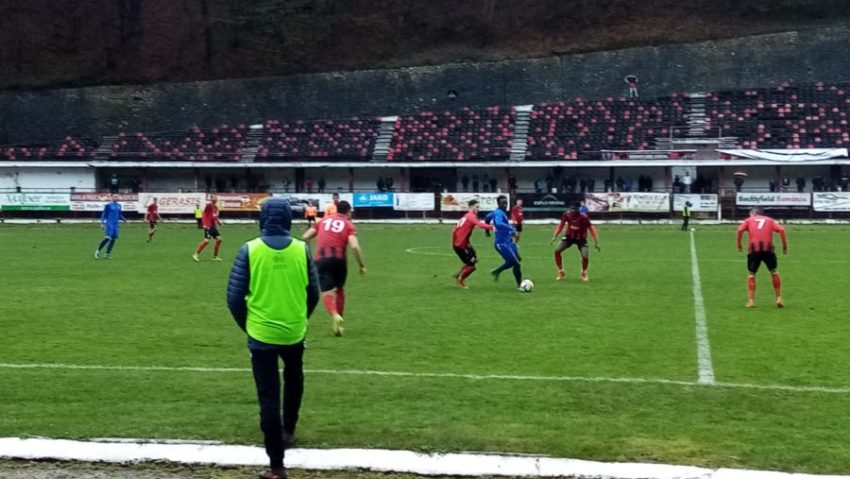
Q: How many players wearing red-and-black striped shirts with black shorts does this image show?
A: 7